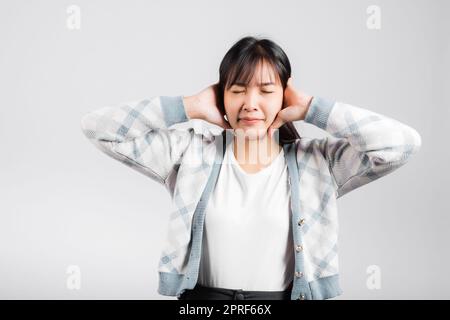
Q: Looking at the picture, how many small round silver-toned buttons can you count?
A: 4